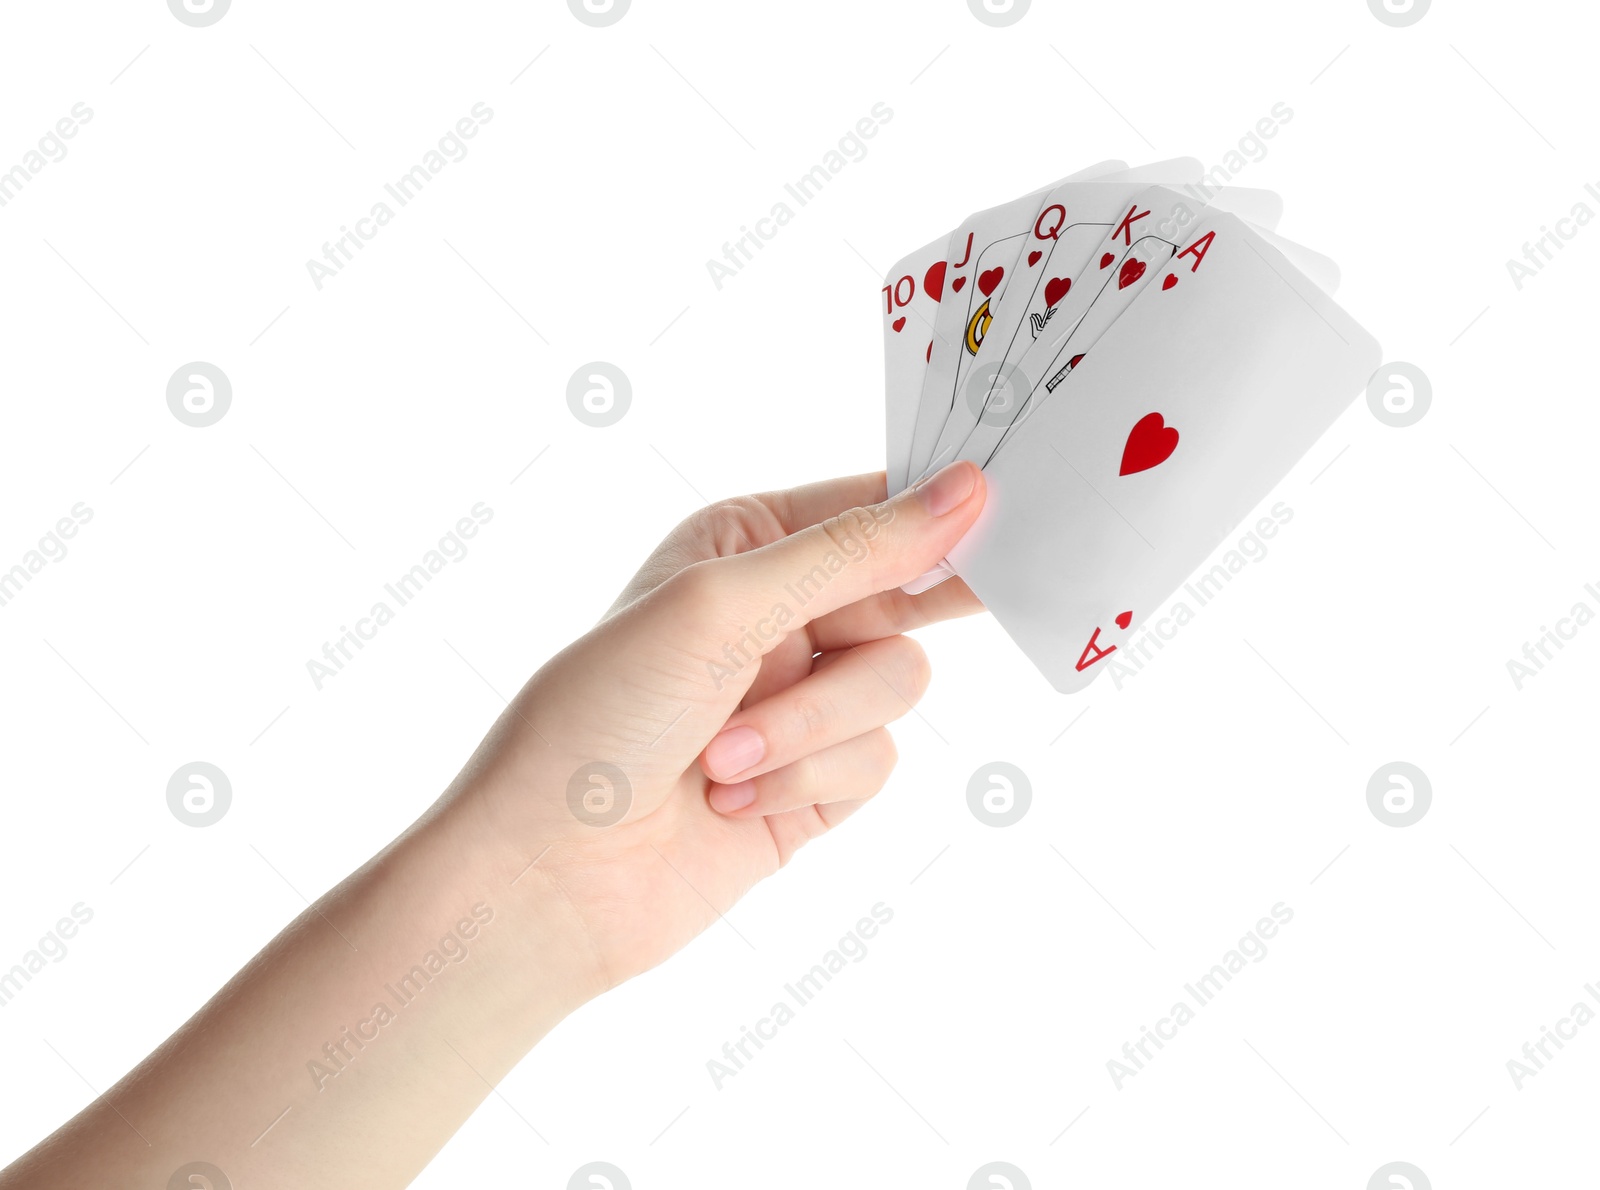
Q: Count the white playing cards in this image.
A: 5